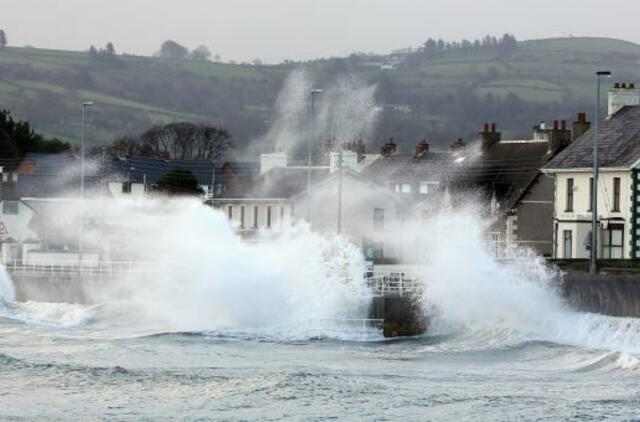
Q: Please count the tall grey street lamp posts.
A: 3